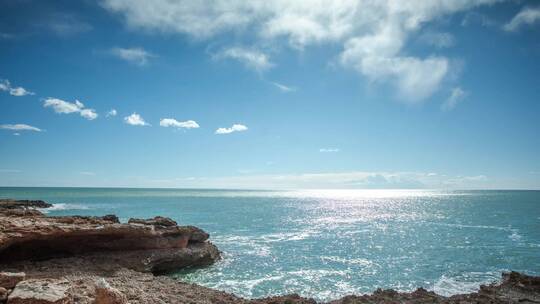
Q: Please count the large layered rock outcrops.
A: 1